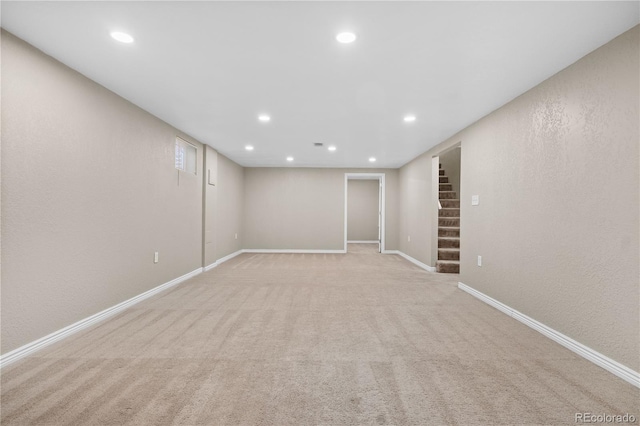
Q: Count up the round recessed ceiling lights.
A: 8